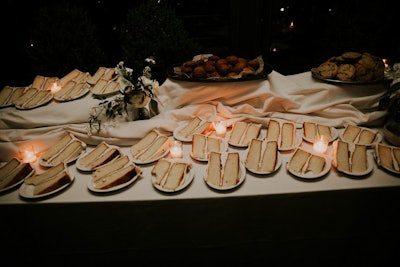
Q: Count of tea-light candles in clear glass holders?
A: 5